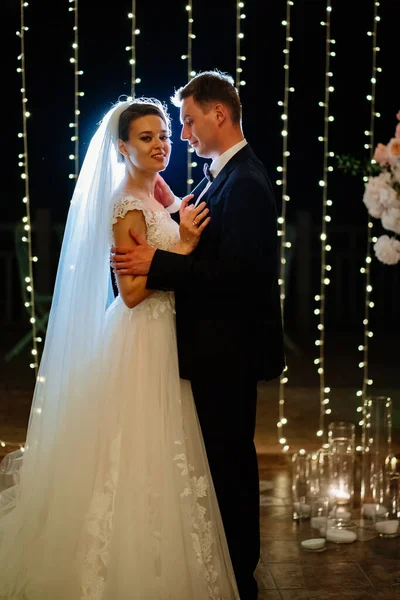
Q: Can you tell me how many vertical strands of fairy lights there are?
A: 8